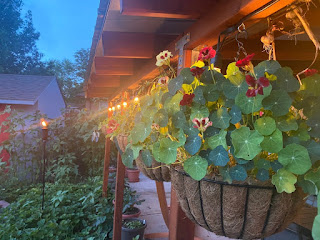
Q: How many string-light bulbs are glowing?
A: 5